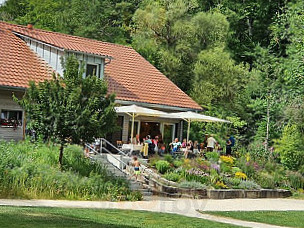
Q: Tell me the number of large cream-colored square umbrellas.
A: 2